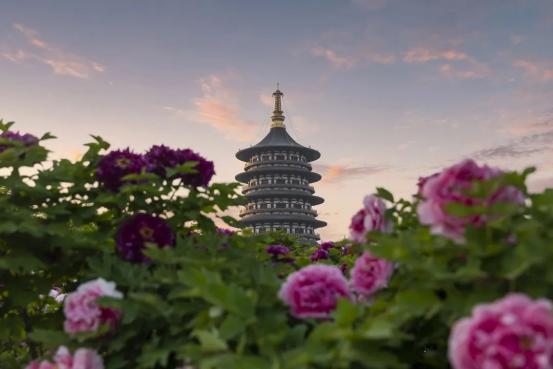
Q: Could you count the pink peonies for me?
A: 7